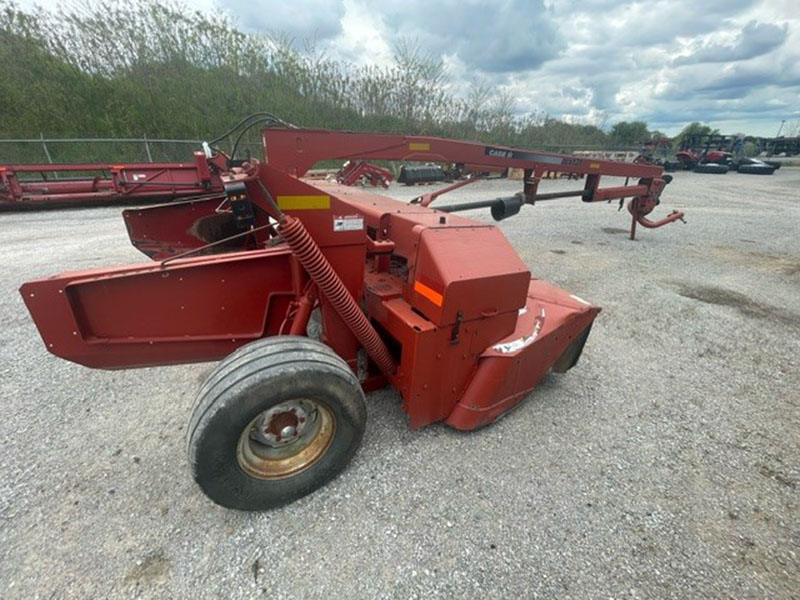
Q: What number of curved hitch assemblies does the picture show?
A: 1